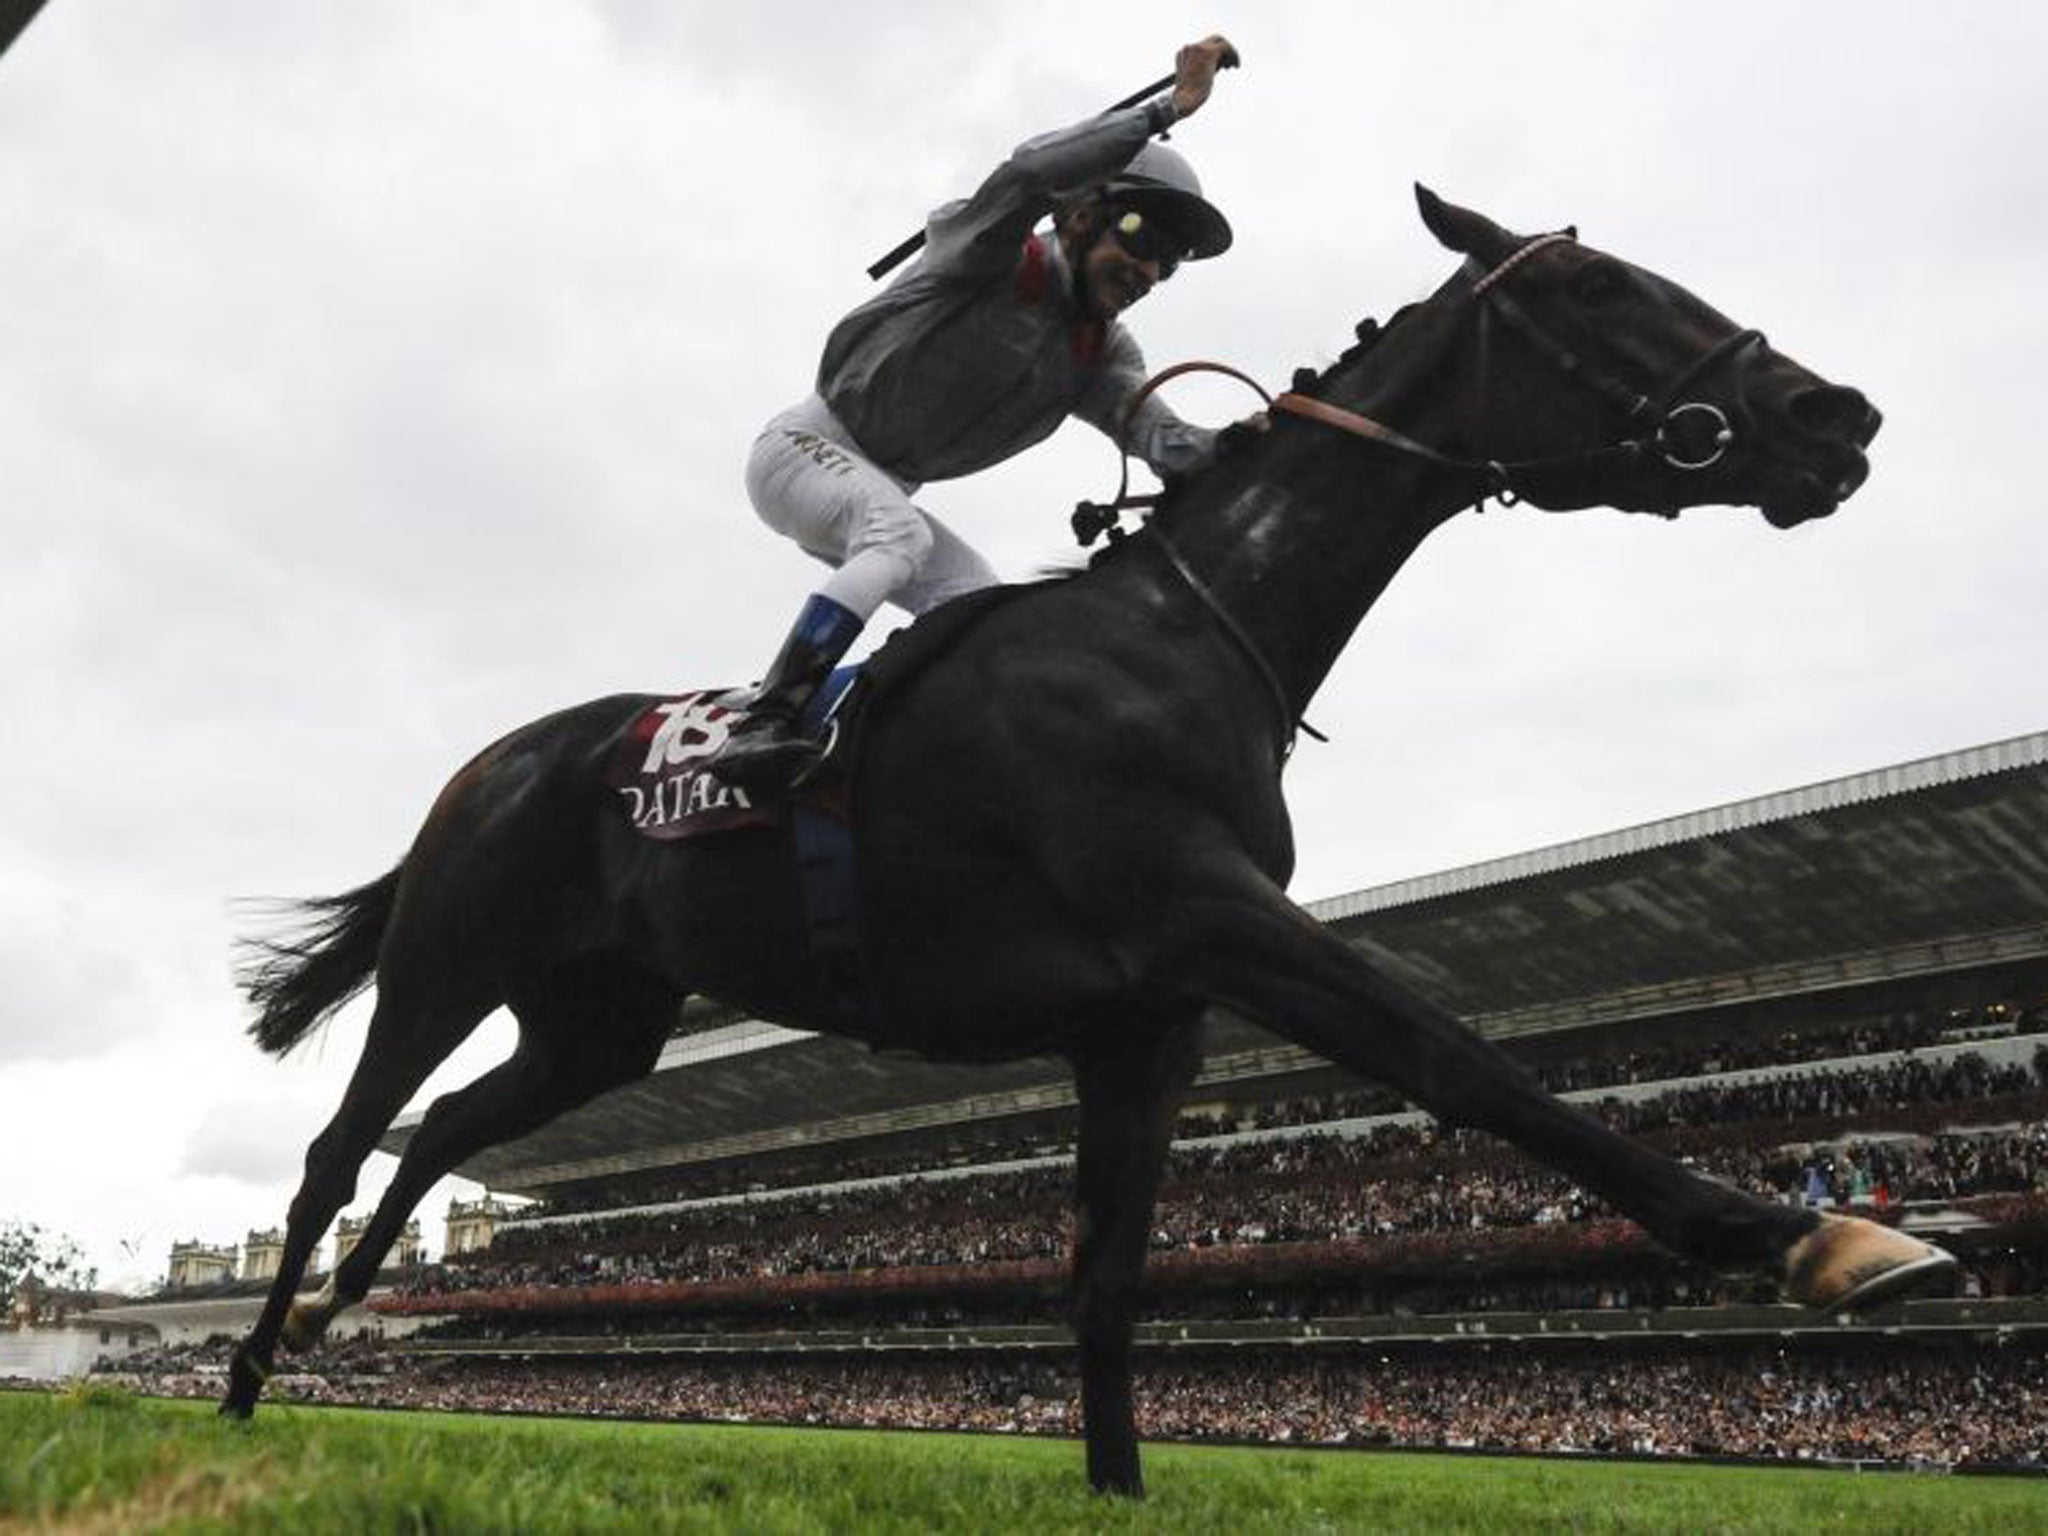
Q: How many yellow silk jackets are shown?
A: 0